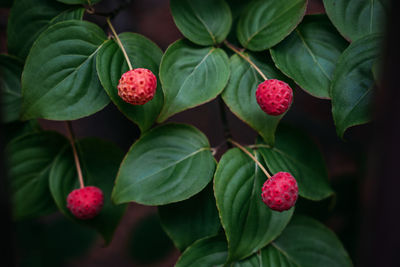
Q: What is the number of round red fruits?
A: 4